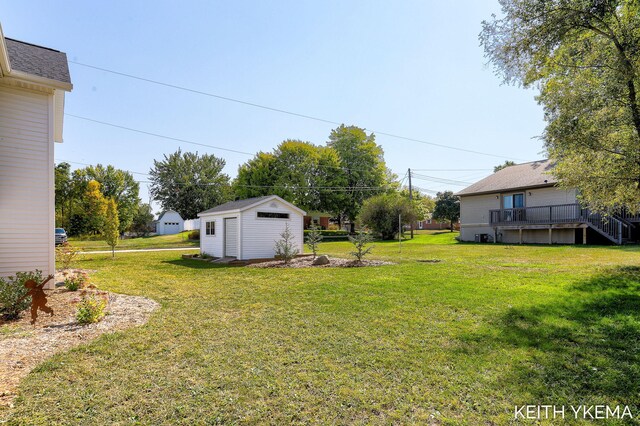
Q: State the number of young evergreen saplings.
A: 3